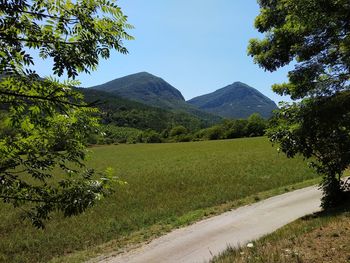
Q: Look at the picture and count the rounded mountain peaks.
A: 2